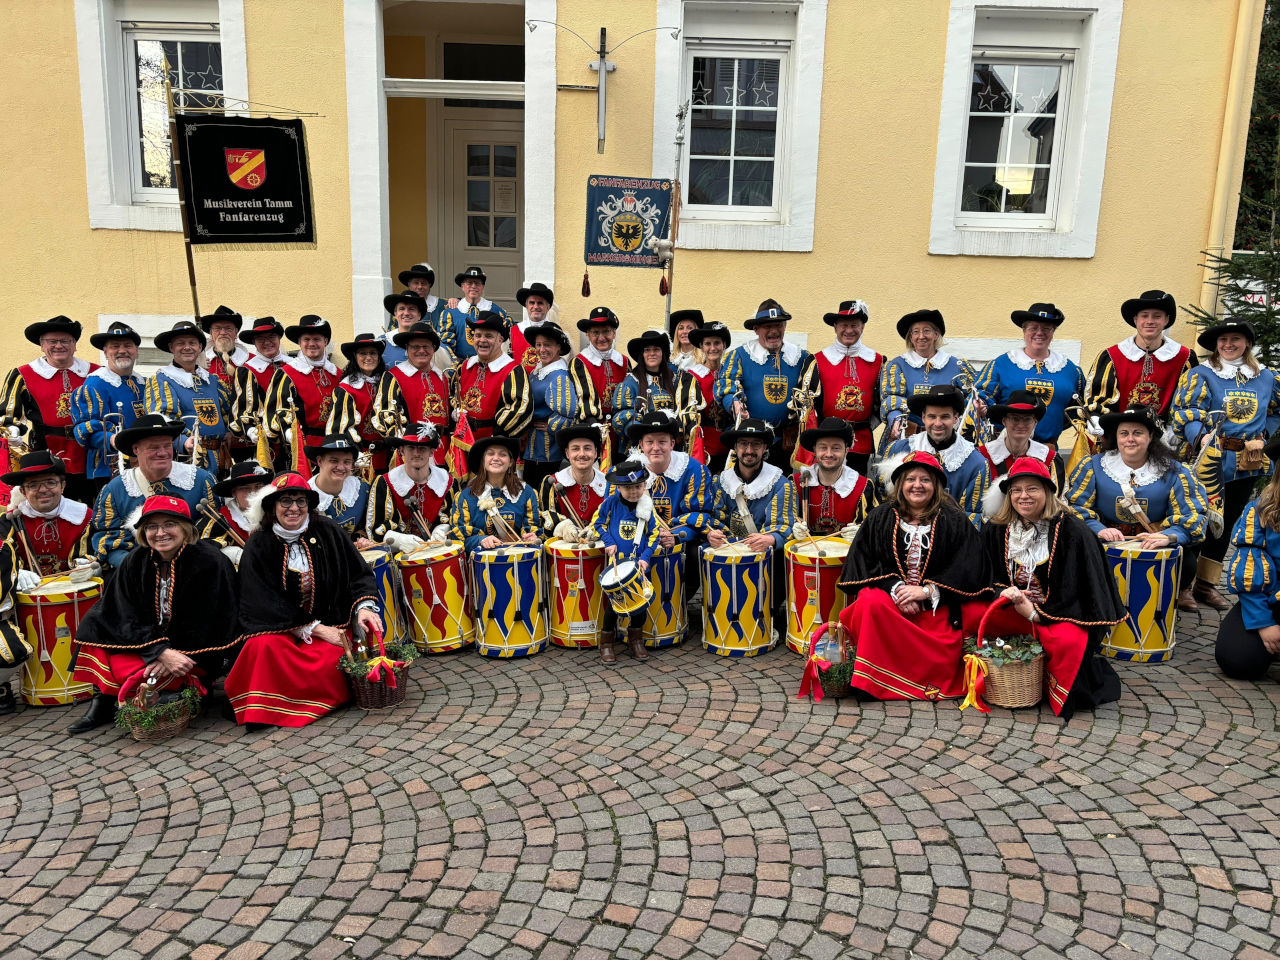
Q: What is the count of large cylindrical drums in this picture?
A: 9